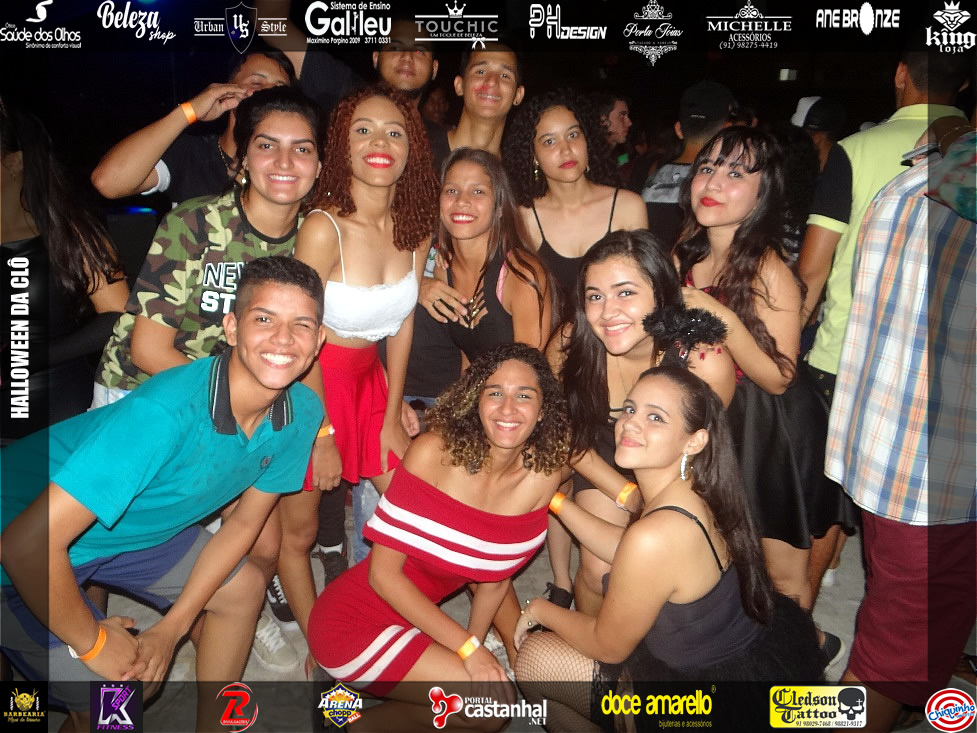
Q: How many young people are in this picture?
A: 12